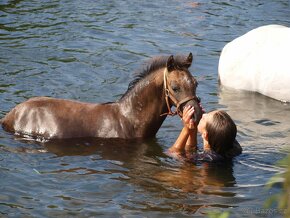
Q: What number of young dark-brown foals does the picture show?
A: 1